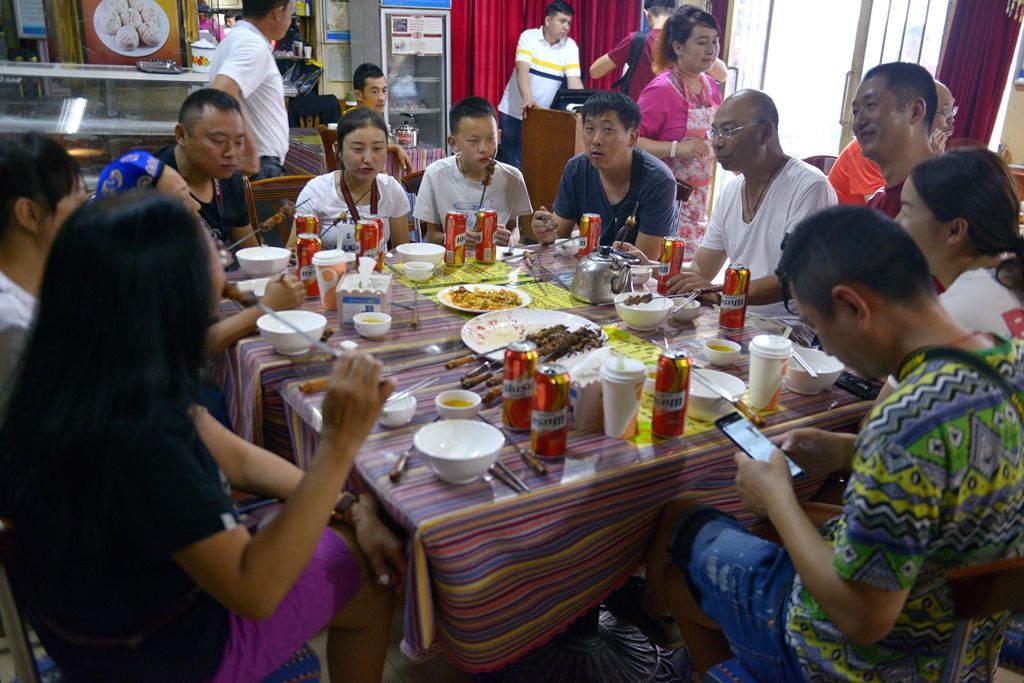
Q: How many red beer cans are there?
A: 12